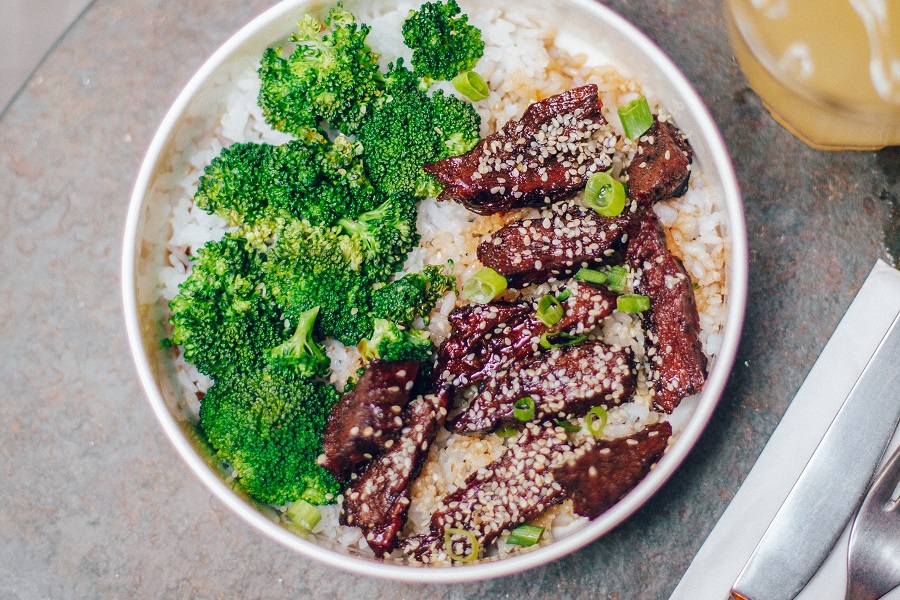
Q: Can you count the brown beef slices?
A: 10